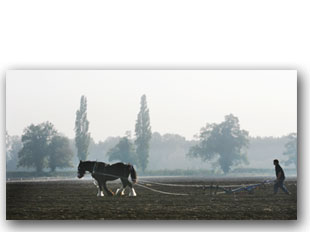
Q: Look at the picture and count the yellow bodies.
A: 0